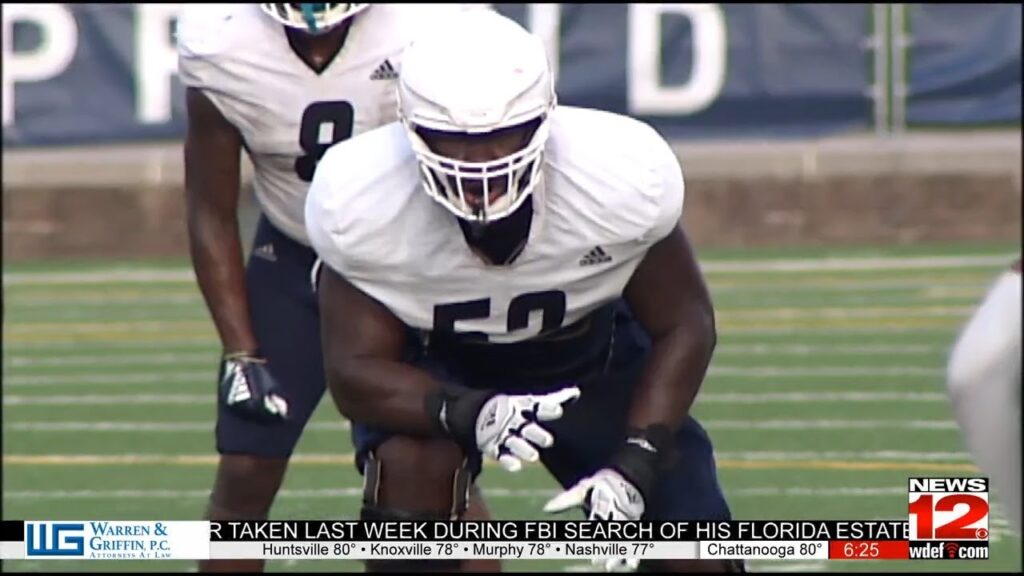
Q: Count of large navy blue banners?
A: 2